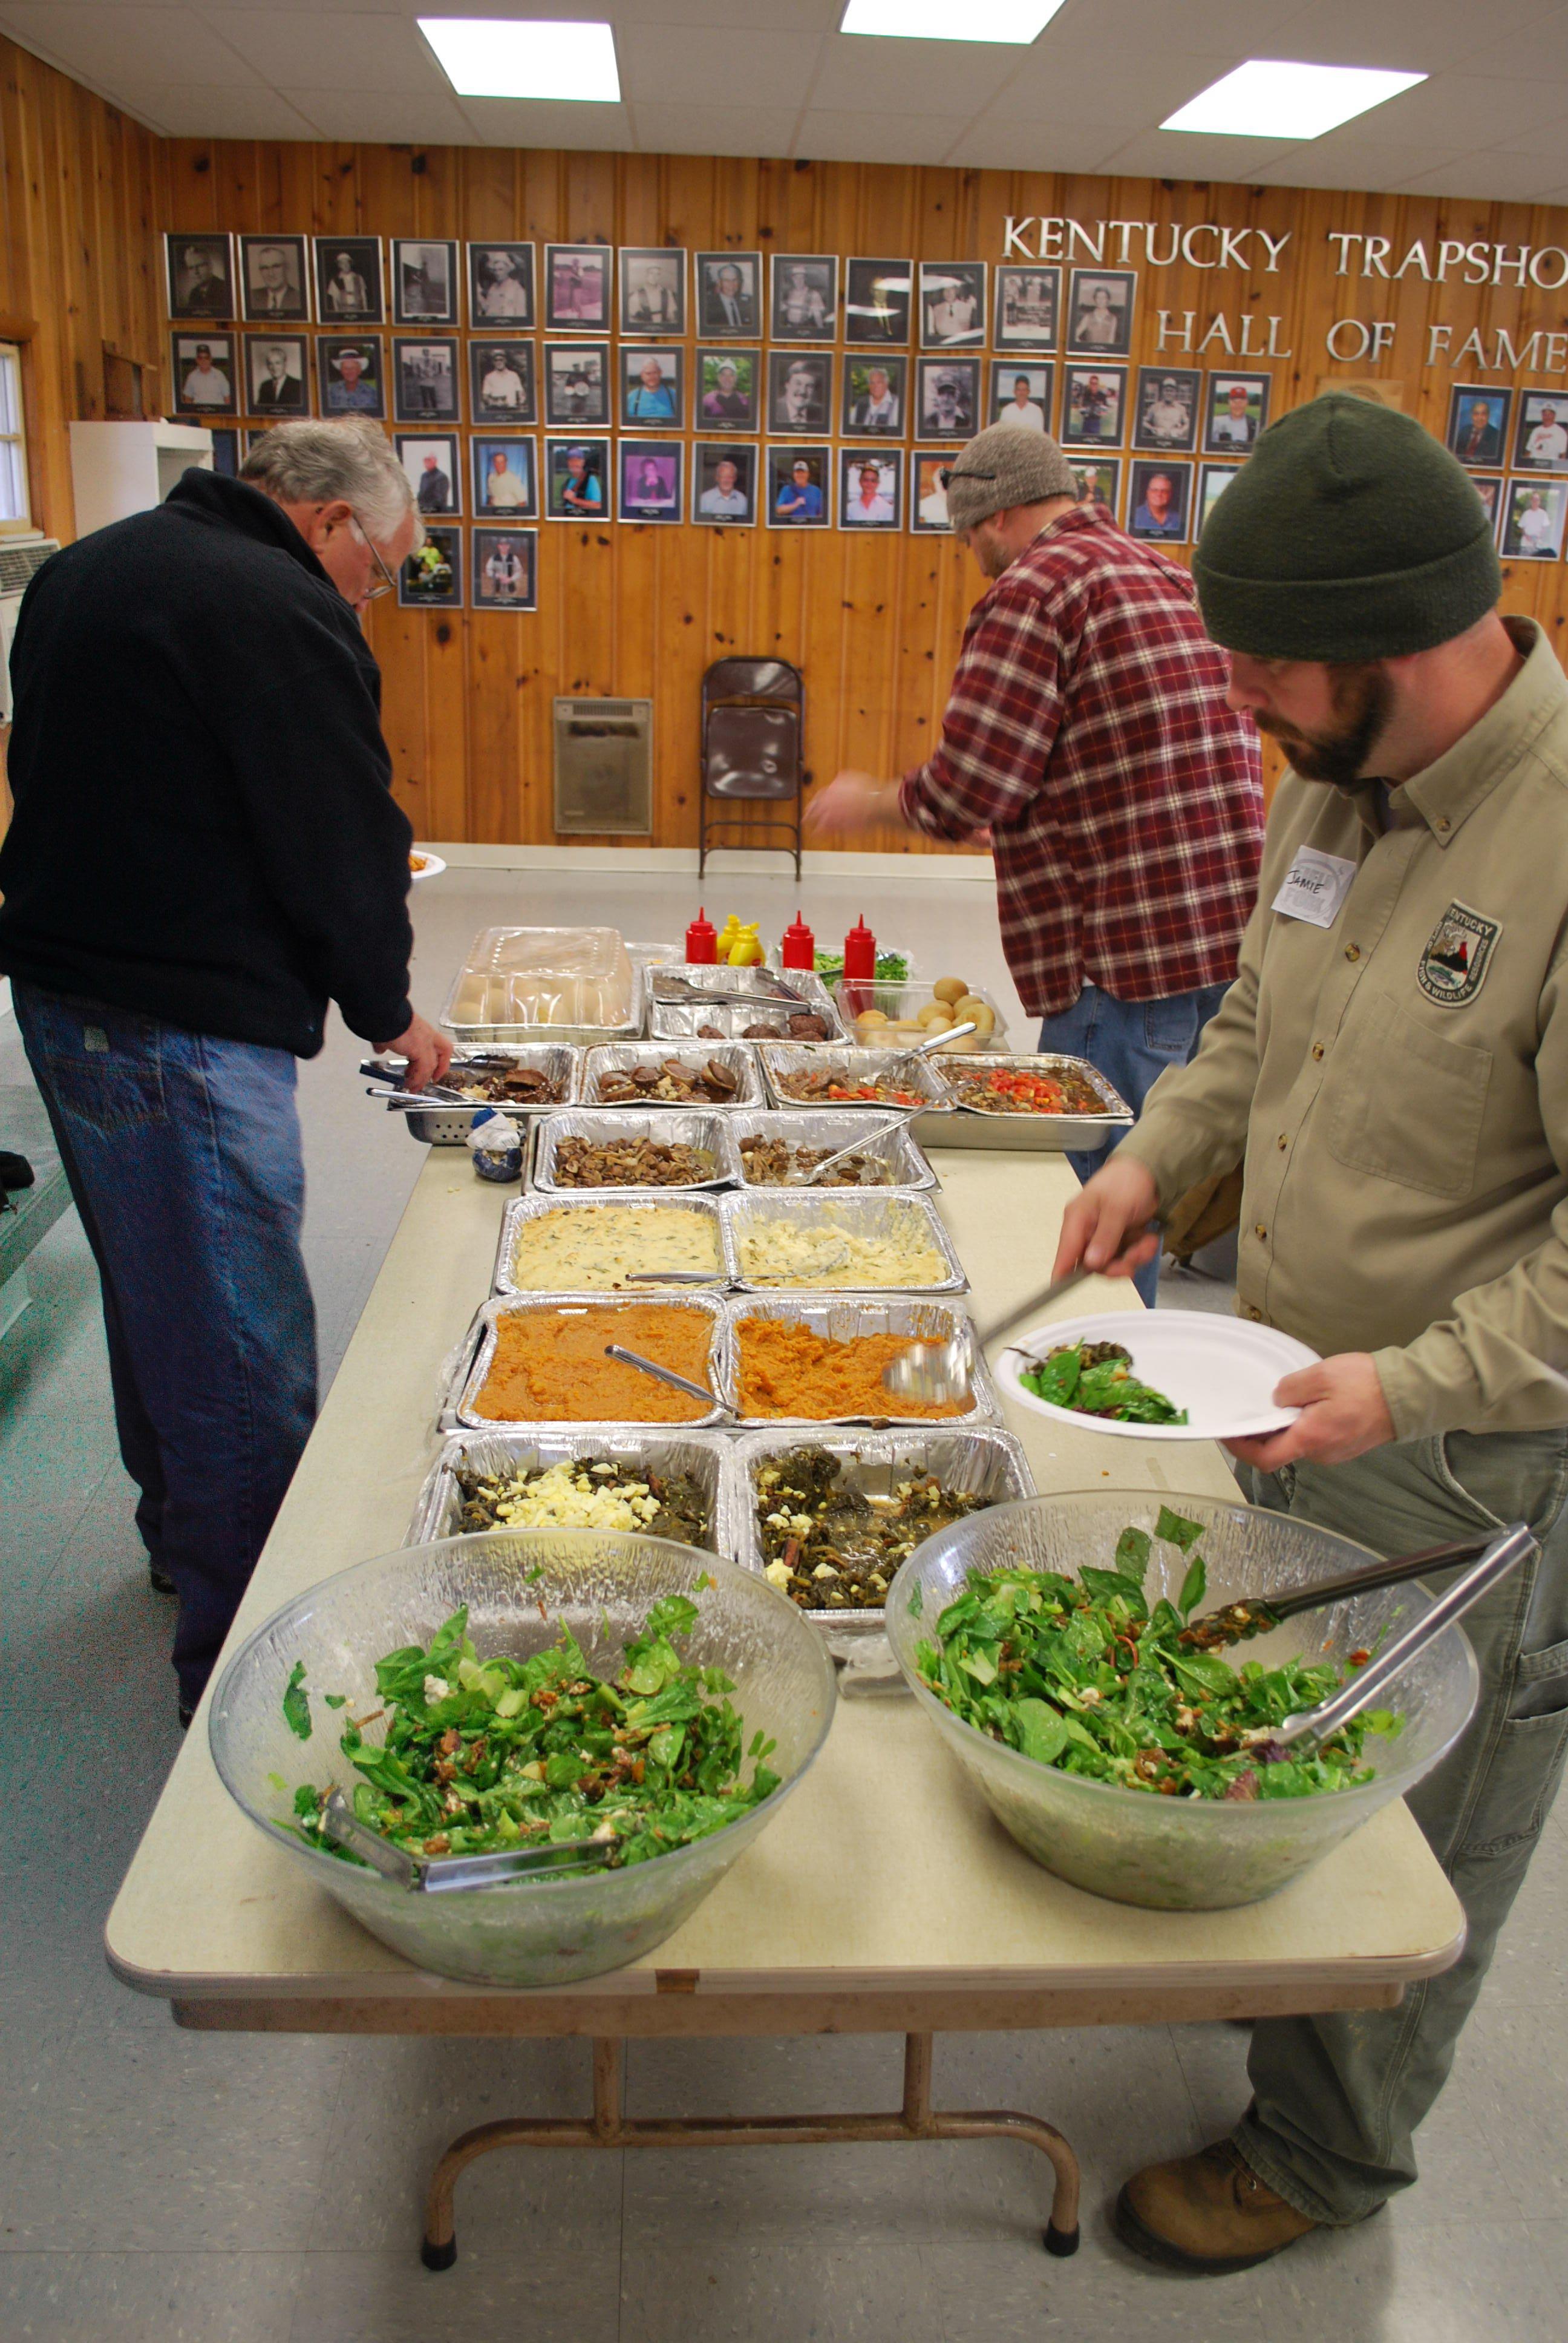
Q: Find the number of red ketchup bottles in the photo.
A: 3